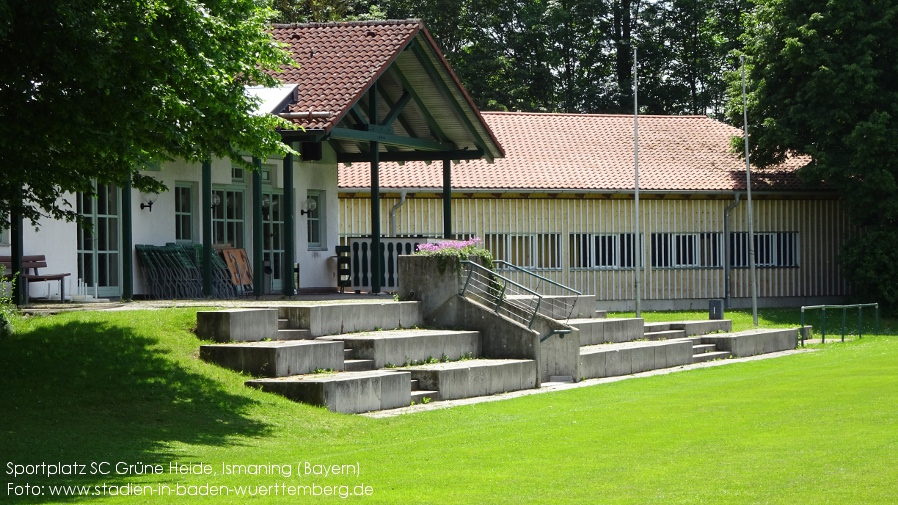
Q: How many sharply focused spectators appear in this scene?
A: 0